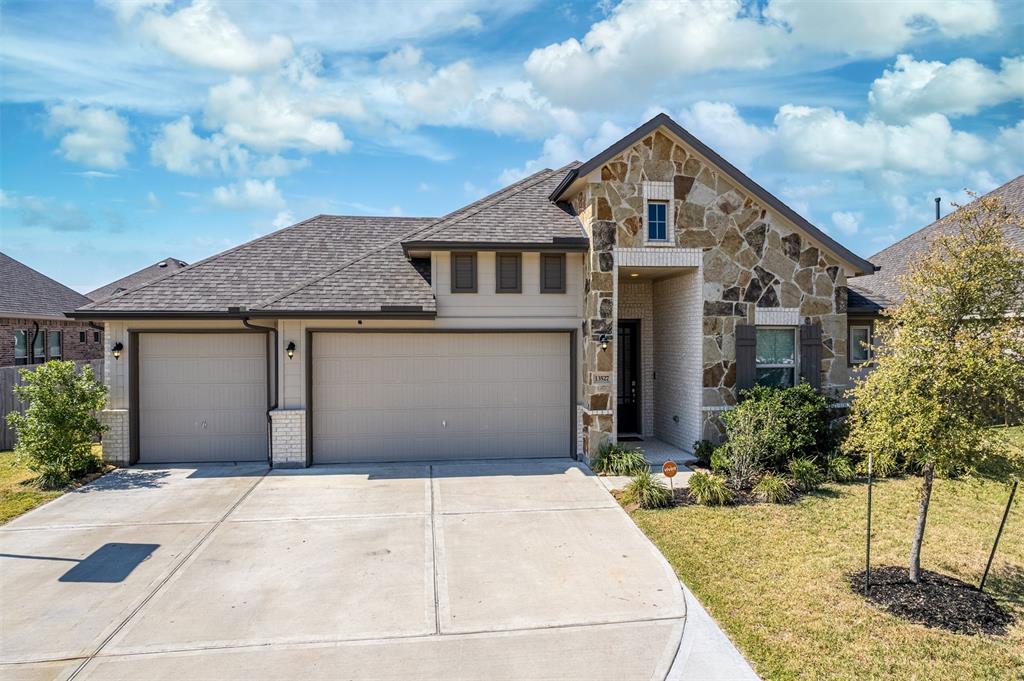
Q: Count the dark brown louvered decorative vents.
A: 3